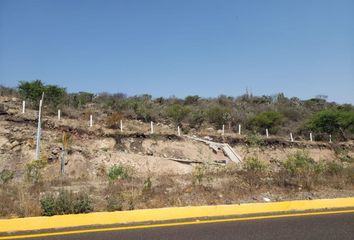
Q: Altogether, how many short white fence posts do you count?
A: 12